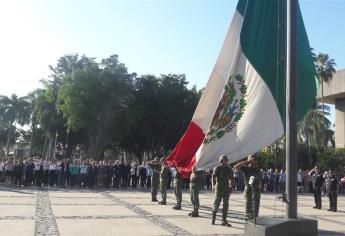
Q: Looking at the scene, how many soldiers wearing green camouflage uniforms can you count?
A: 6